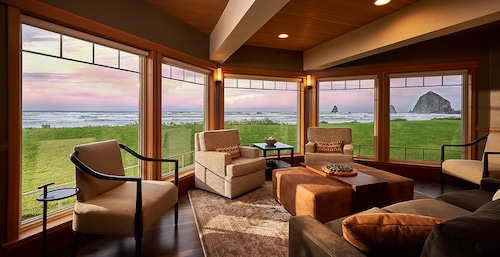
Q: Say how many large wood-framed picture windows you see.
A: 5